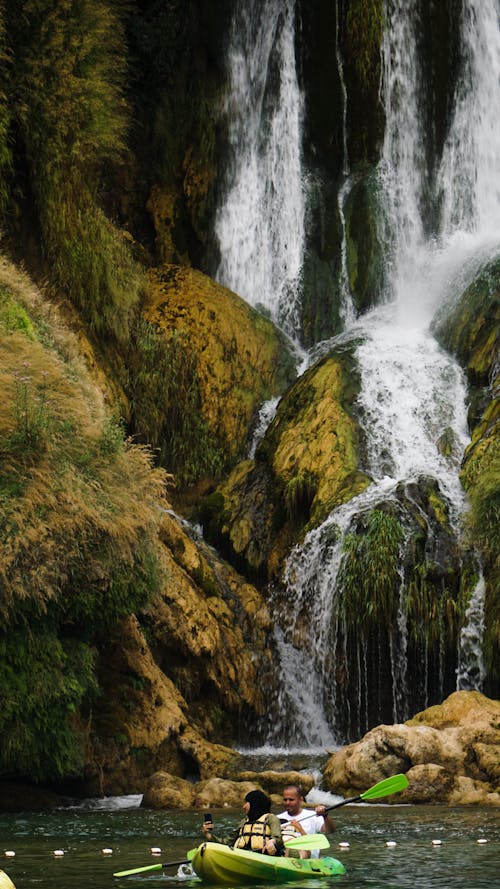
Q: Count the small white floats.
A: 8